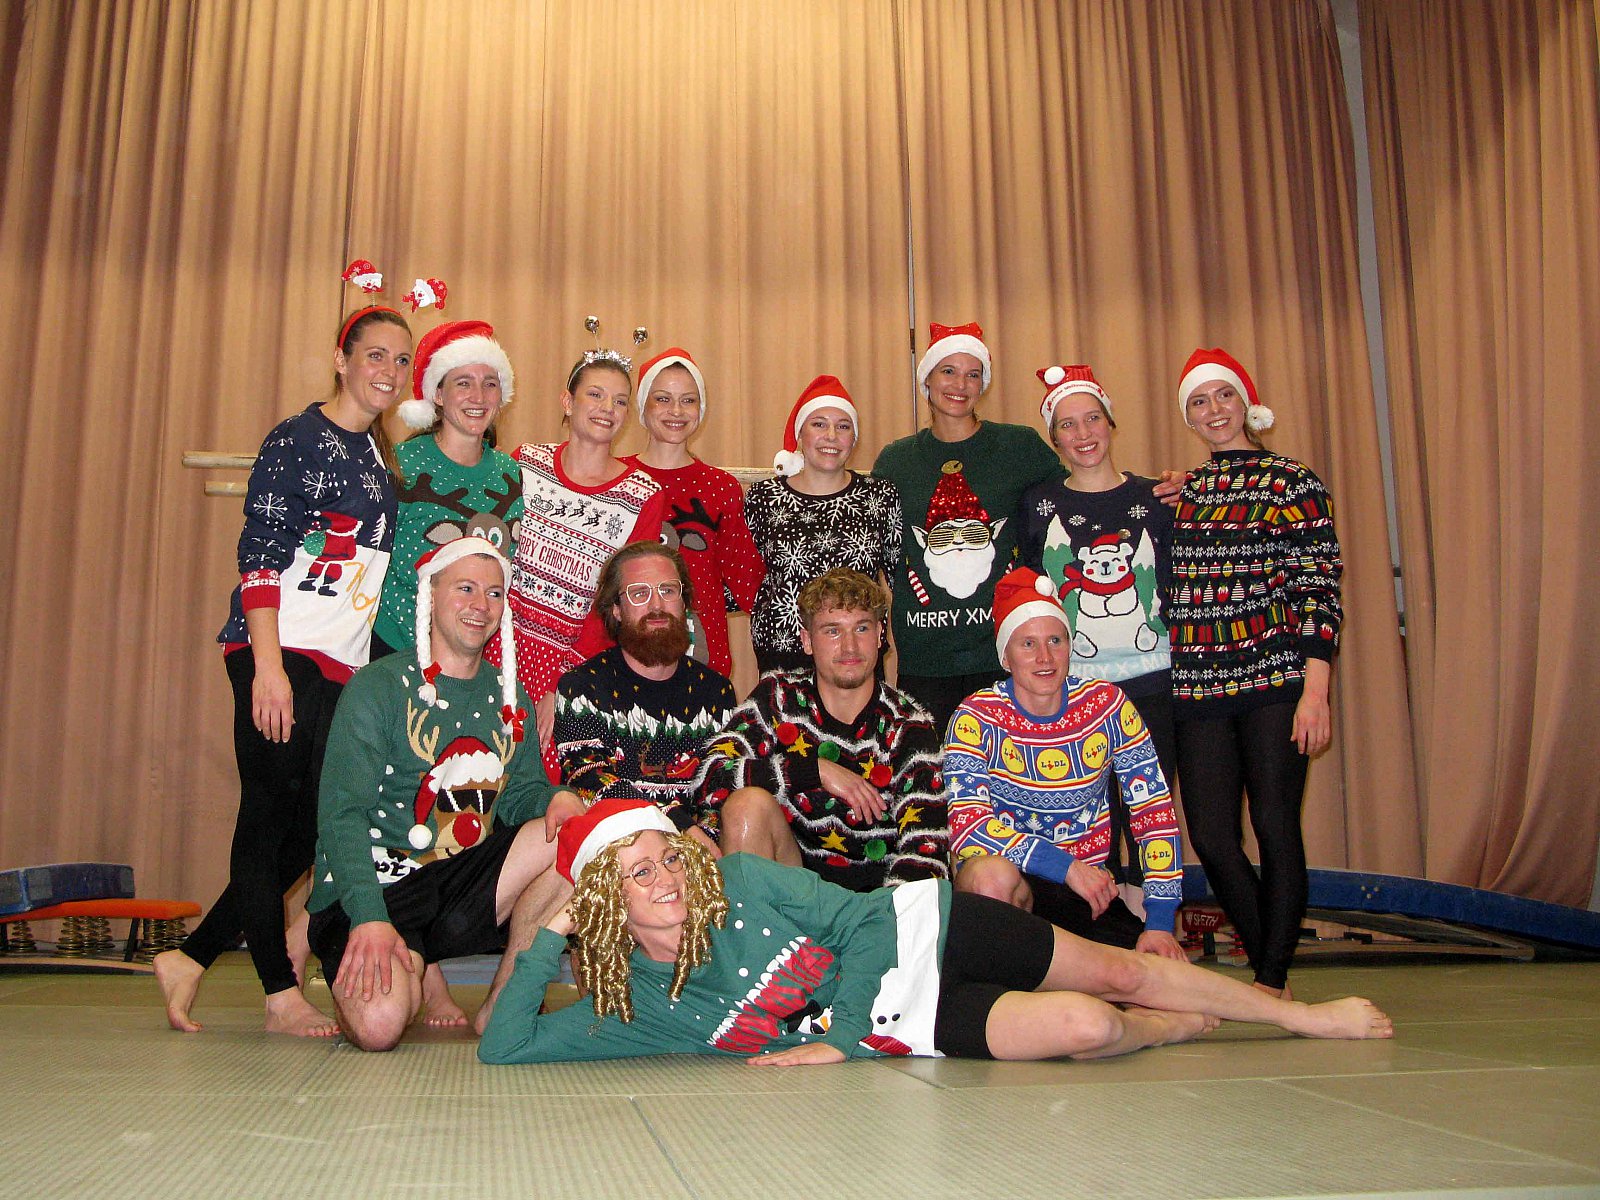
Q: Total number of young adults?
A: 13